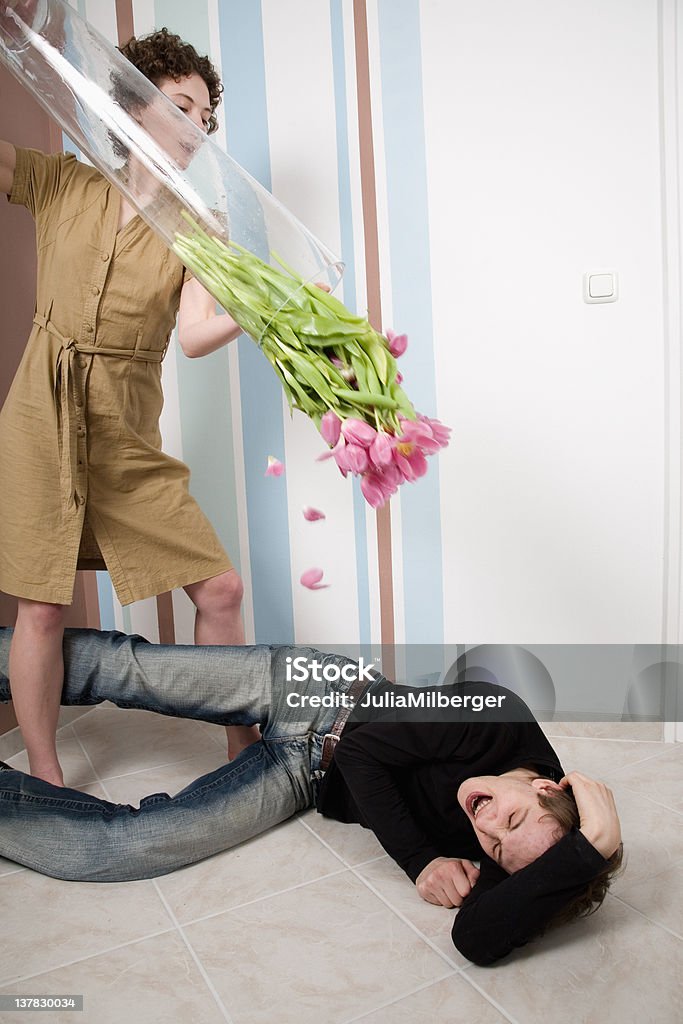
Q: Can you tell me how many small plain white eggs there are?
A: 0